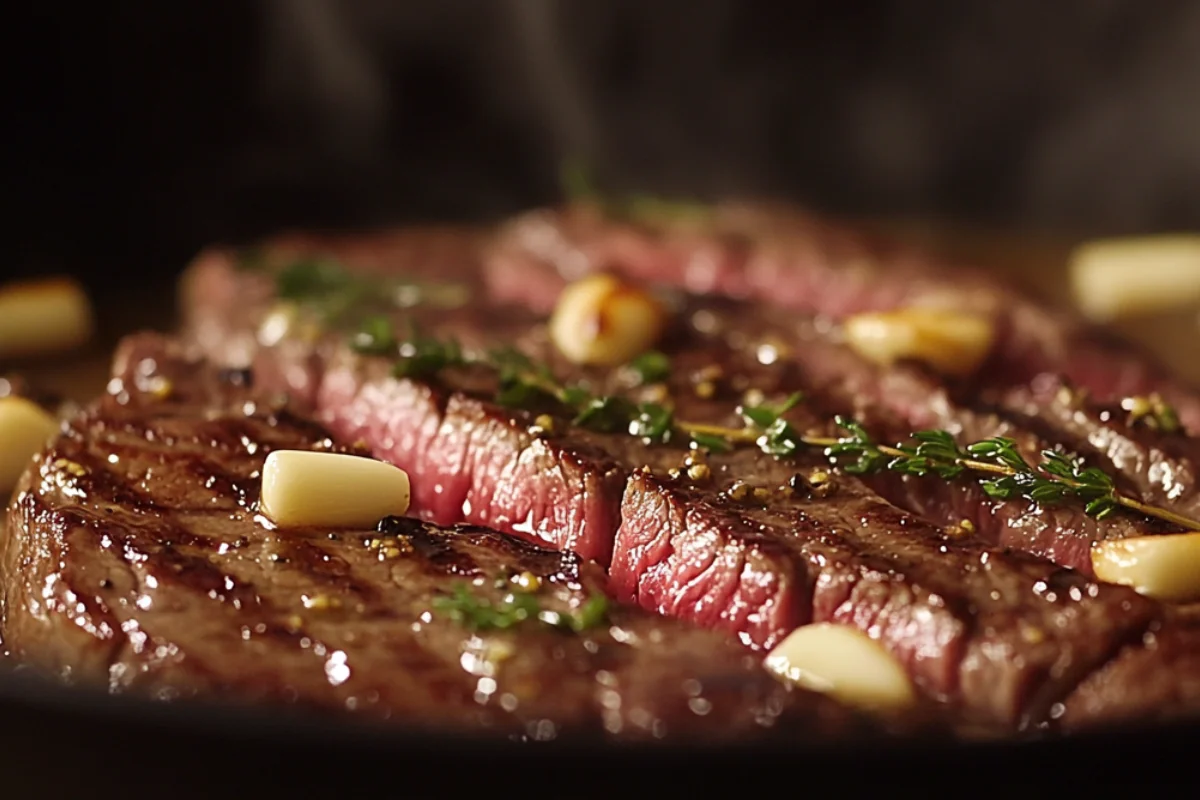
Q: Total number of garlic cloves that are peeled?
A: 8